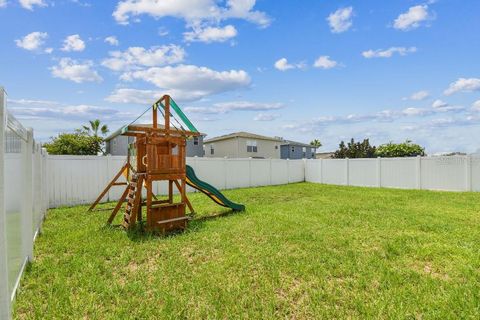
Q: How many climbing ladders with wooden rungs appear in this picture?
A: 1